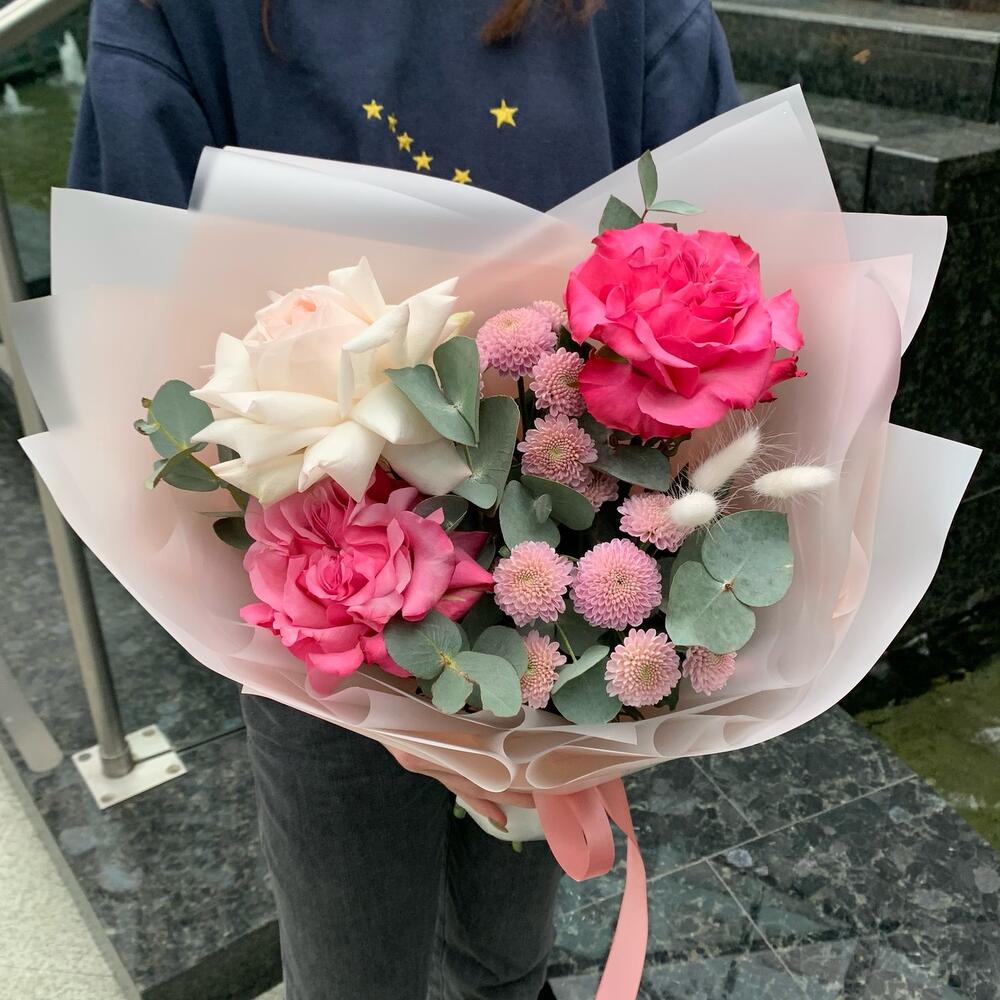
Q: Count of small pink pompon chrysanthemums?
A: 11